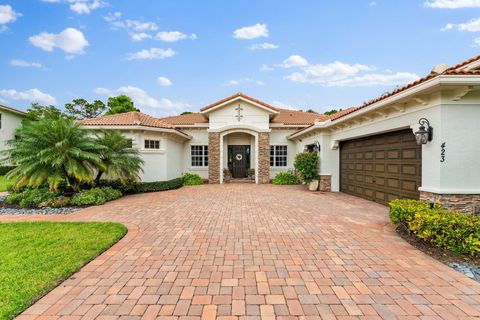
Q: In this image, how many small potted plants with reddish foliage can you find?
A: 2